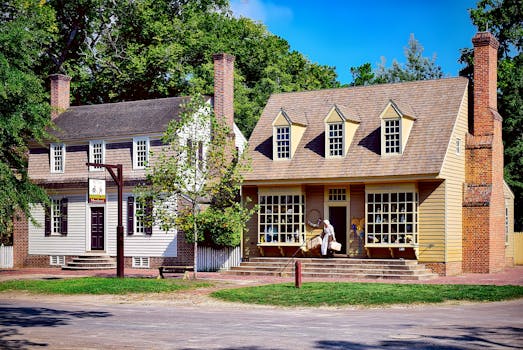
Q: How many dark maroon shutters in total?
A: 4